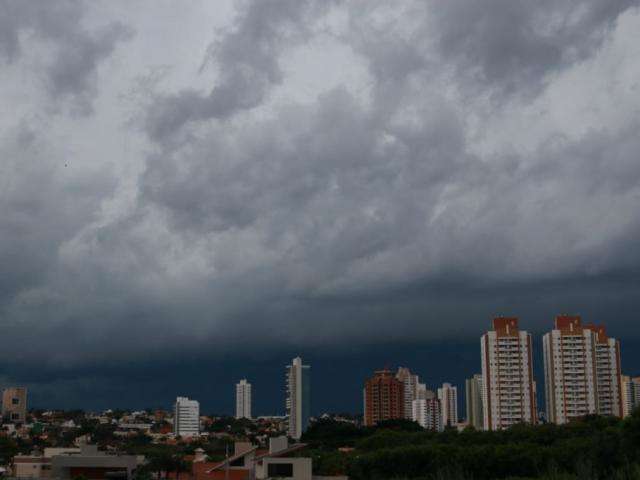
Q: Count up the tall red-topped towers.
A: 3